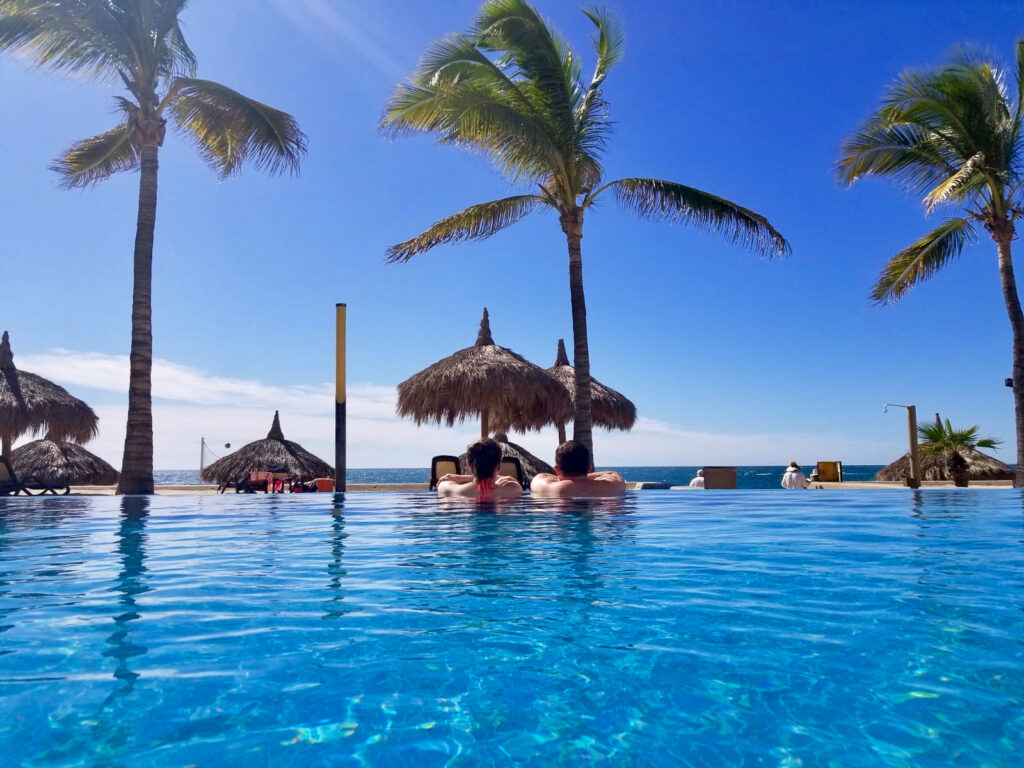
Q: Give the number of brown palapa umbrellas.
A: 7